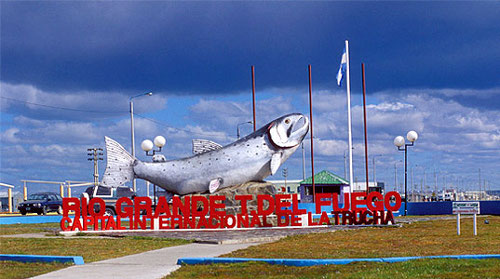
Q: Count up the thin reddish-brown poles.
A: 3